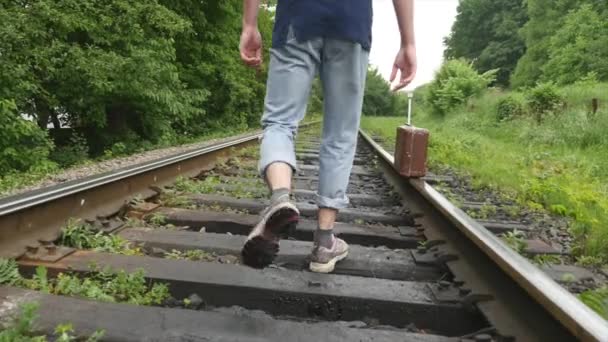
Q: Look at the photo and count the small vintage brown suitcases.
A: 1